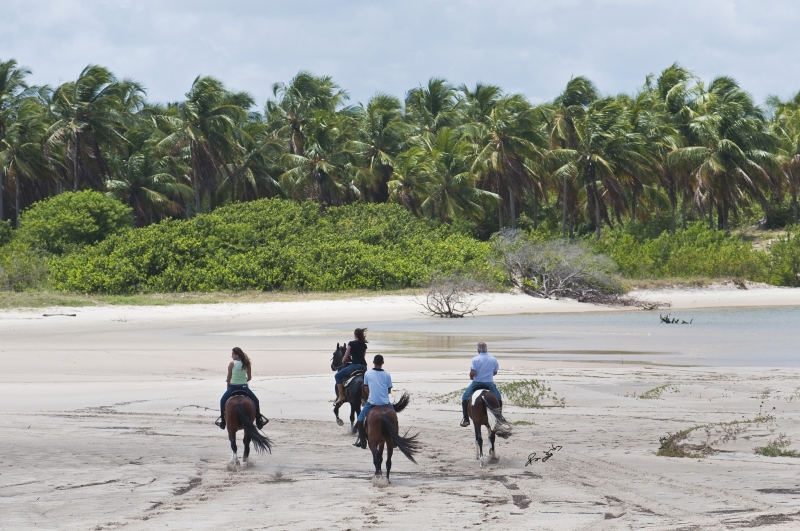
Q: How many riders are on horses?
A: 4